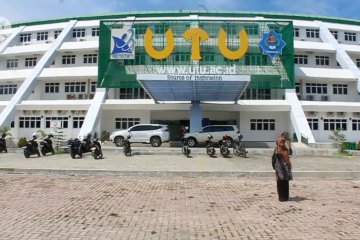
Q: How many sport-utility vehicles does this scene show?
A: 2